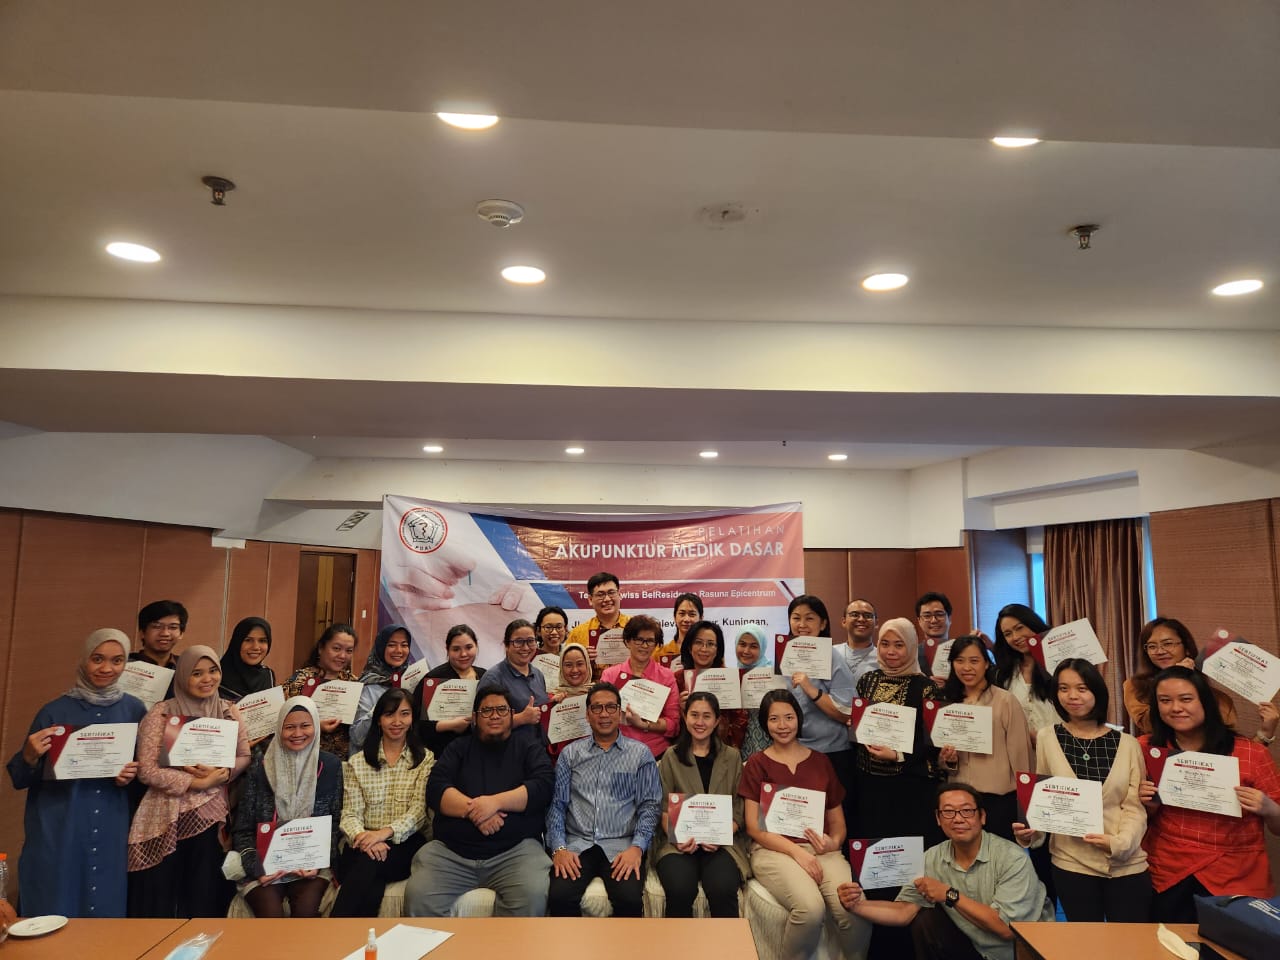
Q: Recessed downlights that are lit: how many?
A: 10